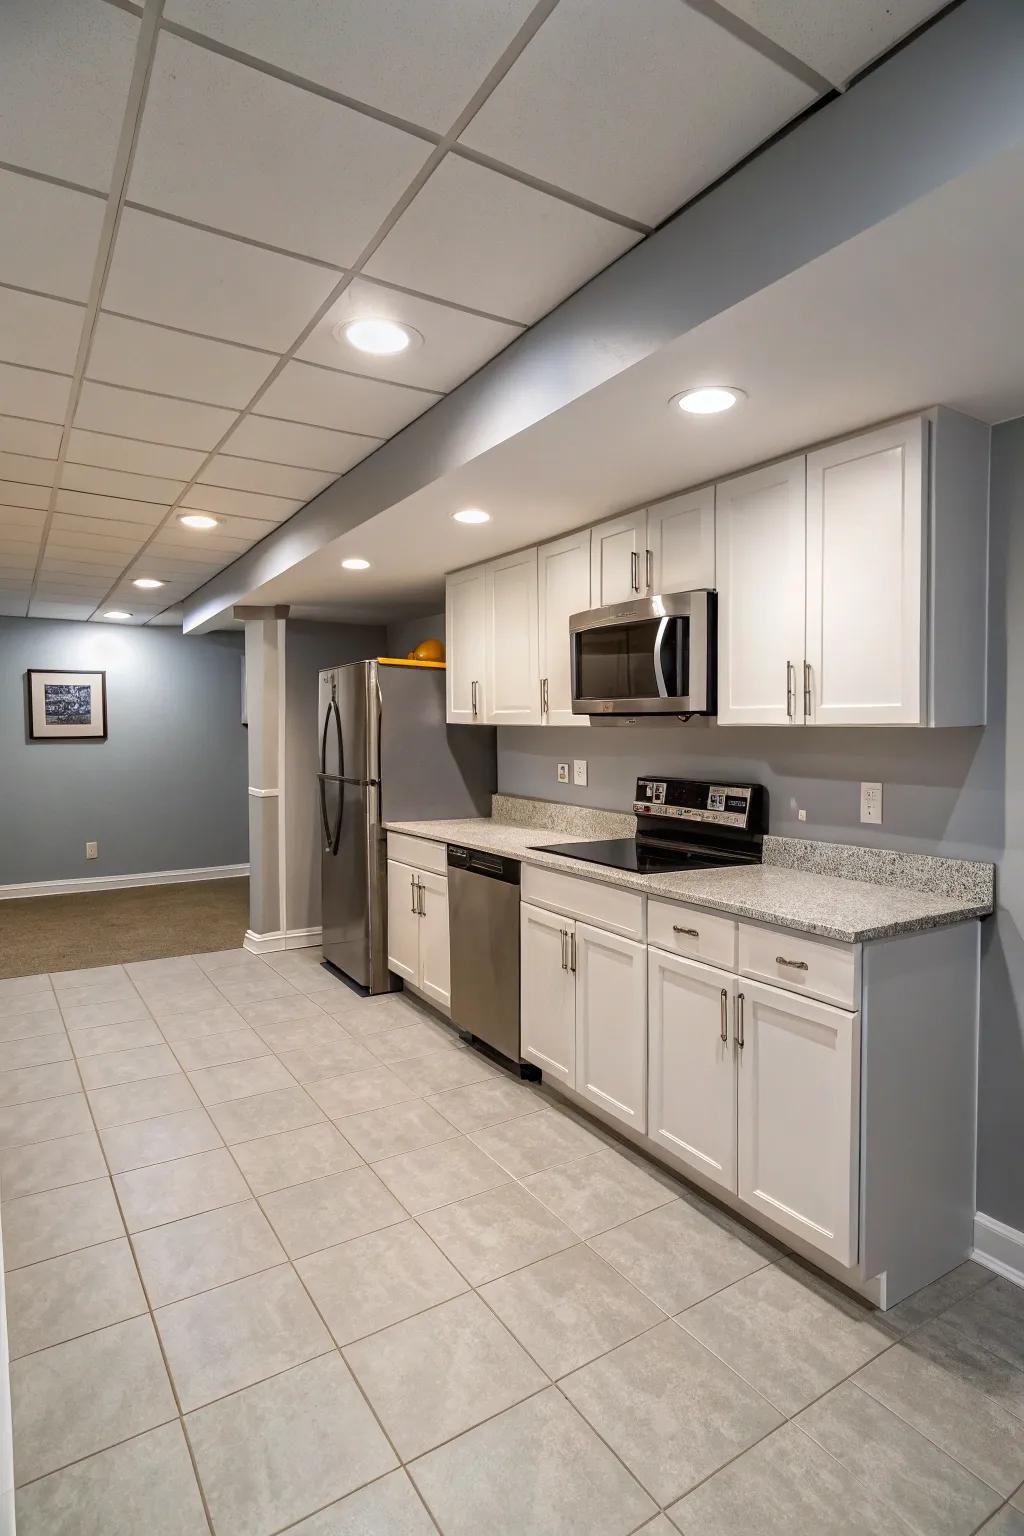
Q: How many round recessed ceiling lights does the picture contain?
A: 7